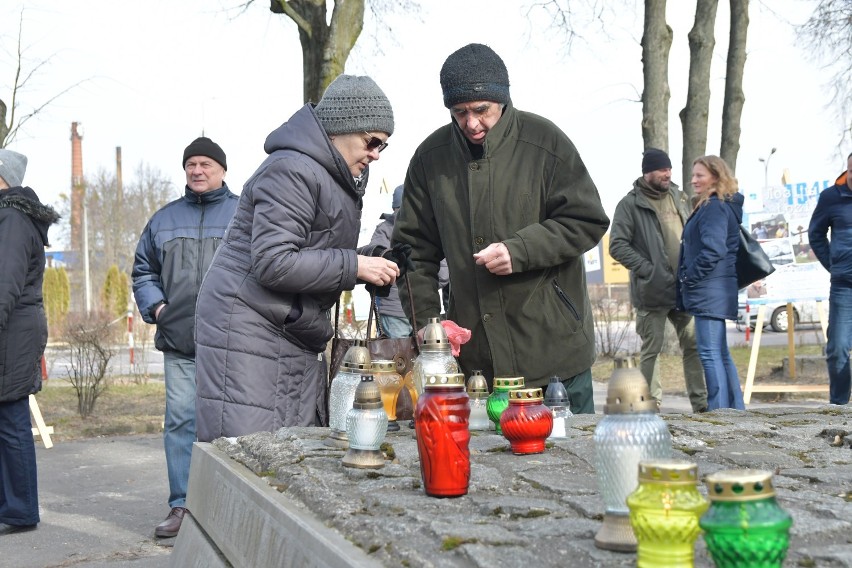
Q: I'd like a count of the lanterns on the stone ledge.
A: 13